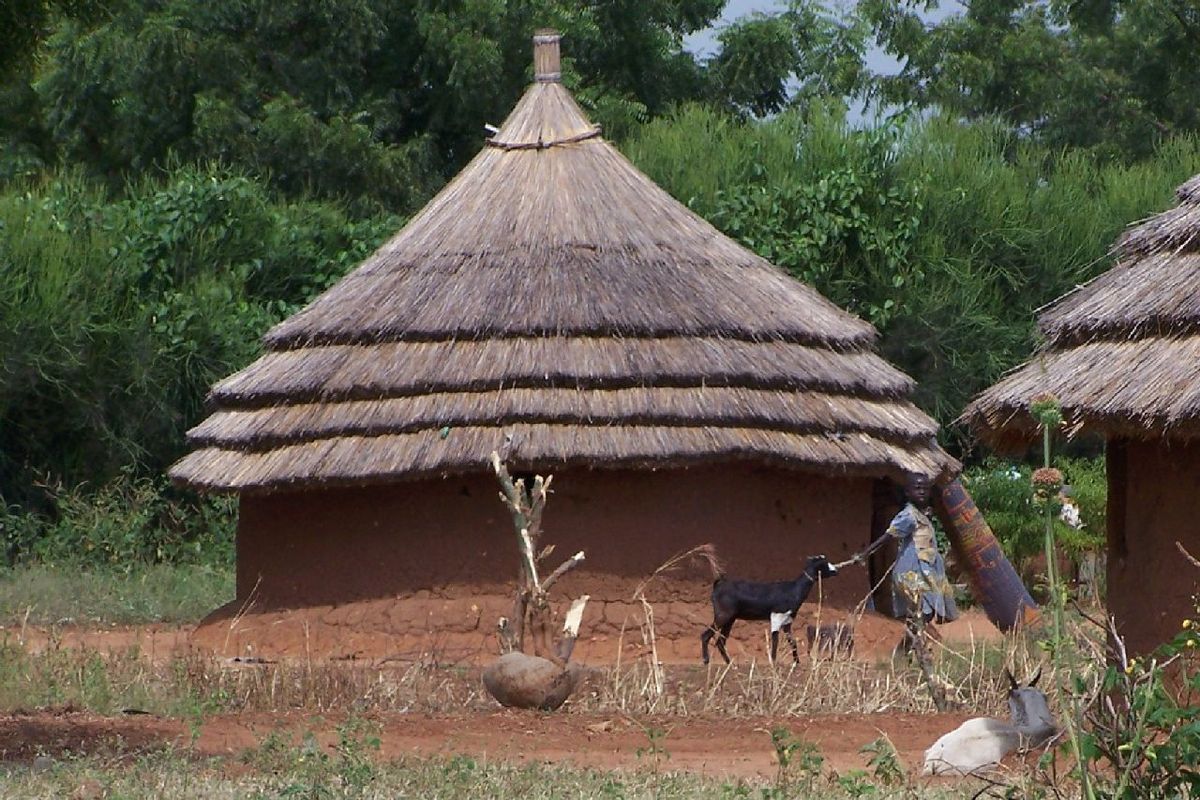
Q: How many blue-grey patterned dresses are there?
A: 1